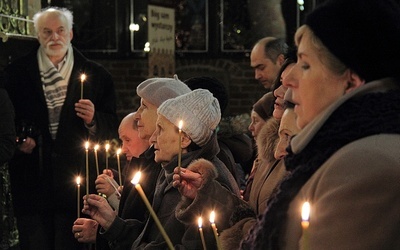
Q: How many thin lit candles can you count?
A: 11